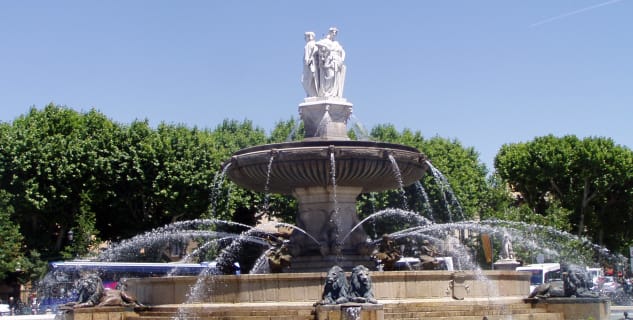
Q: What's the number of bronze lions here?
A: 4